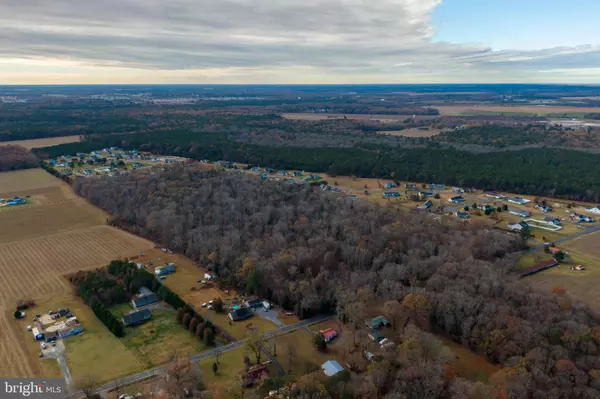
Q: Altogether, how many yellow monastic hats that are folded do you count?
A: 0